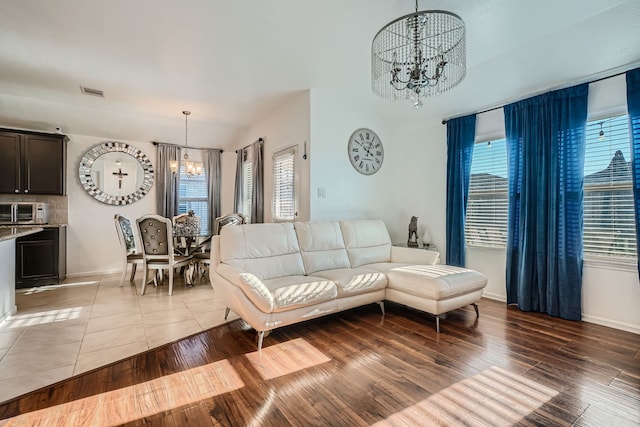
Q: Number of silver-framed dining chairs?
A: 4